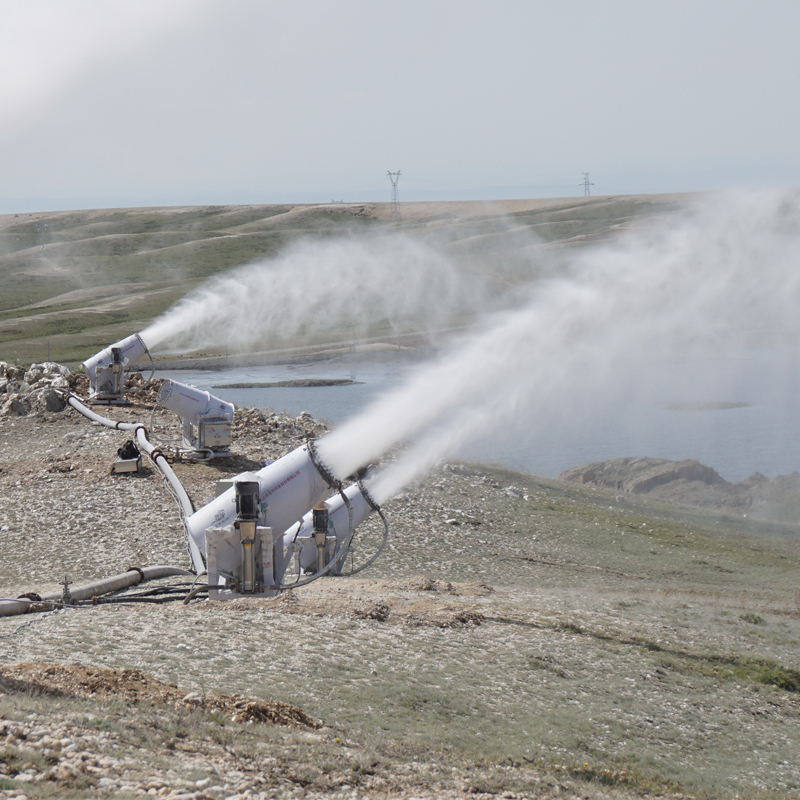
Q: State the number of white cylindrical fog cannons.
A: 4